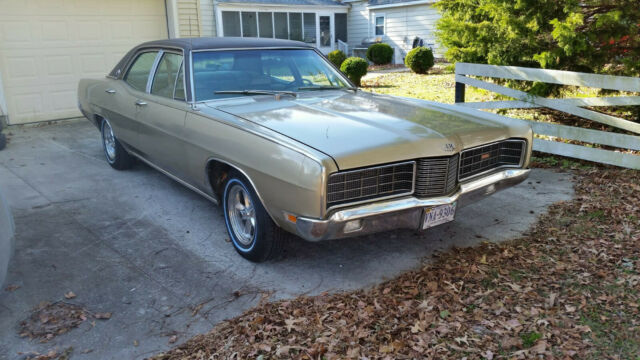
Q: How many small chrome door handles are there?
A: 2